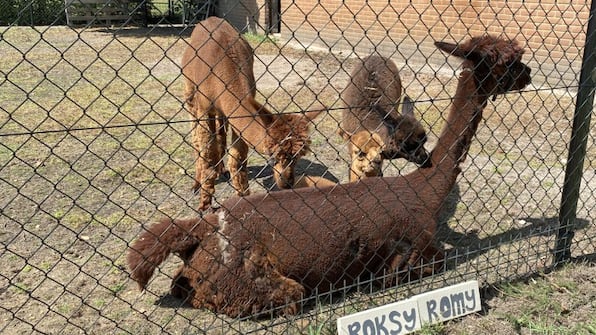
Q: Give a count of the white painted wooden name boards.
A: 2